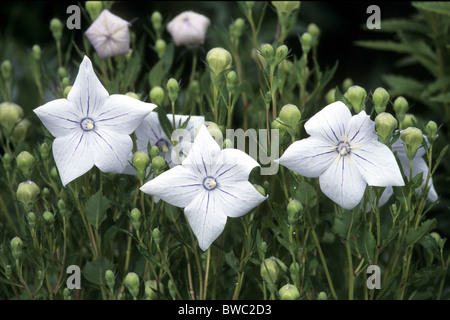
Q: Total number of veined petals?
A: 15